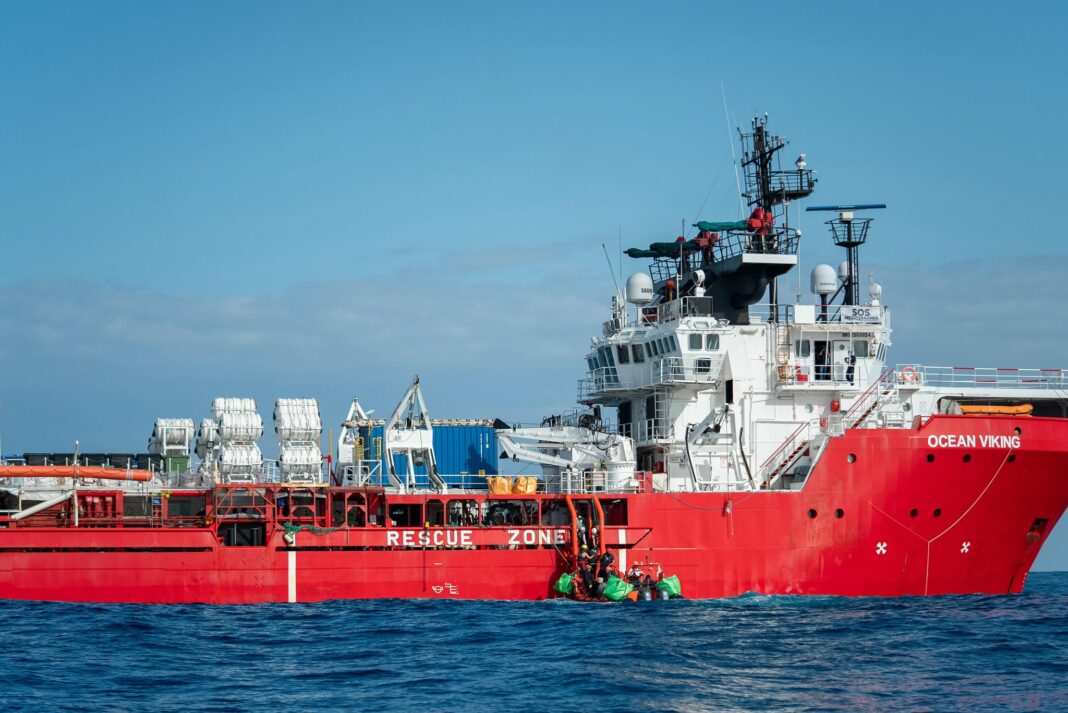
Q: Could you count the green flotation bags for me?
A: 3